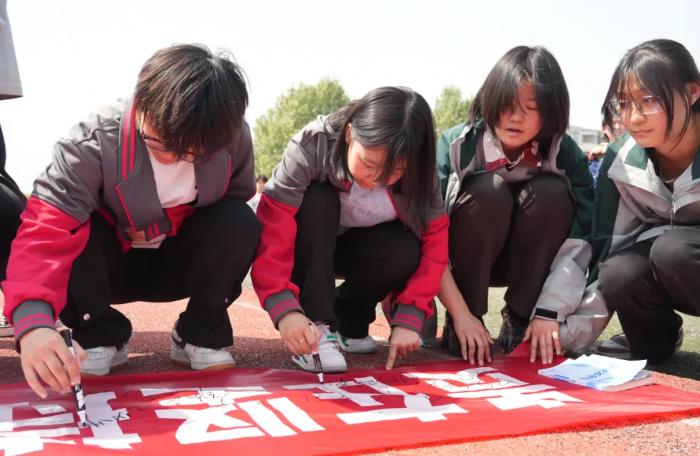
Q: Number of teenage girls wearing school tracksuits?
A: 3